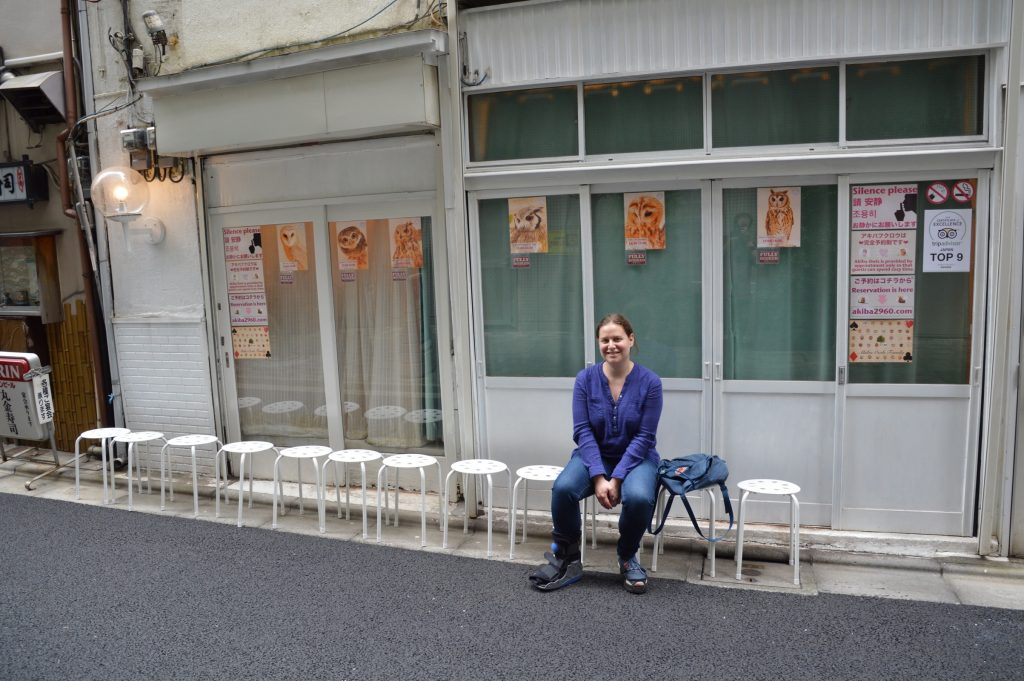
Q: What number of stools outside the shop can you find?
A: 12